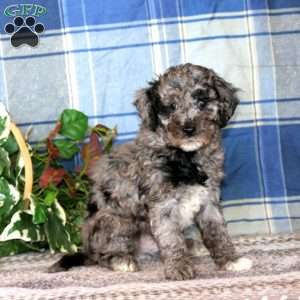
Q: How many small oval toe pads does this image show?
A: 4